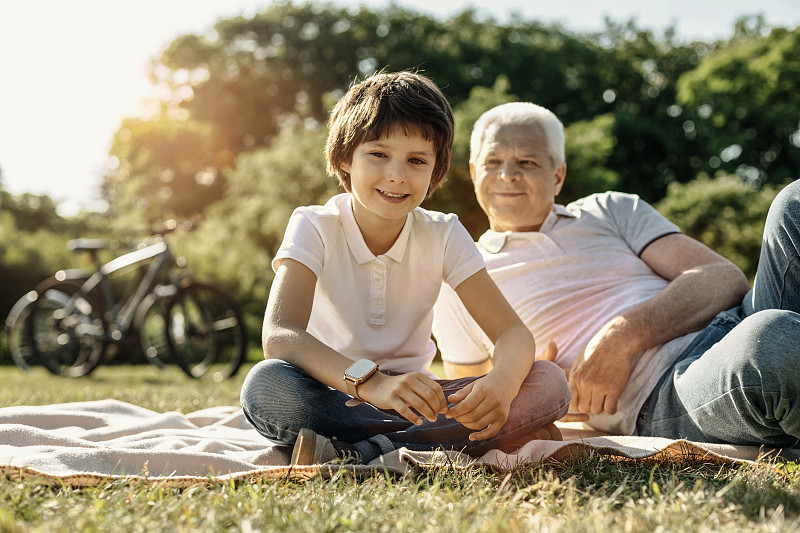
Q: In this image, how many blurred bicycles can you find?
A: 2